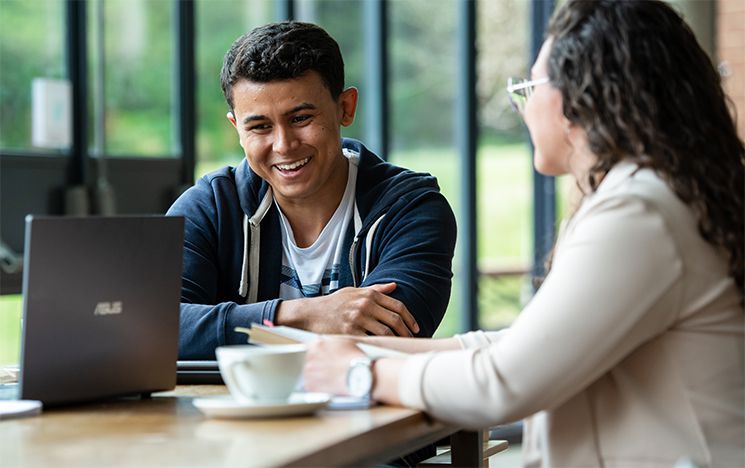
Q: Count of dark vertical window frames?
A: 6